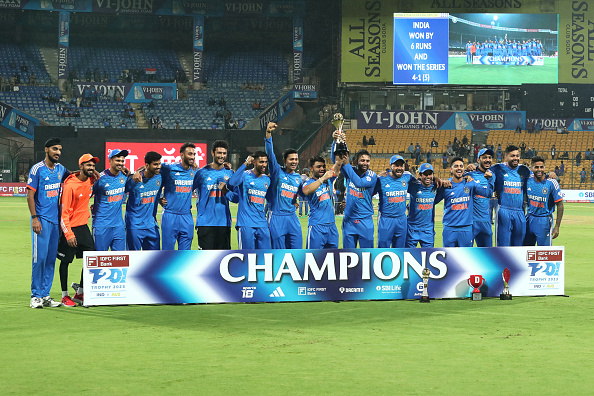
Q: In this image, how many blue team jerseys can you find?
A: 15